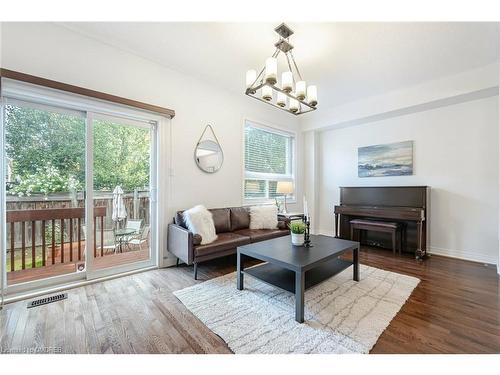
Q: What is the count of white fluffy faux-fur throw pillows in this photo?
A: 2